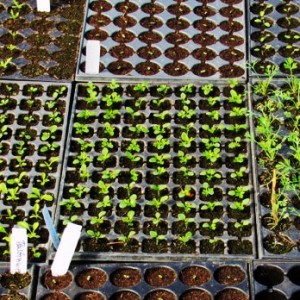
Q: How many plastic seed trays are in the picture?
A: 9